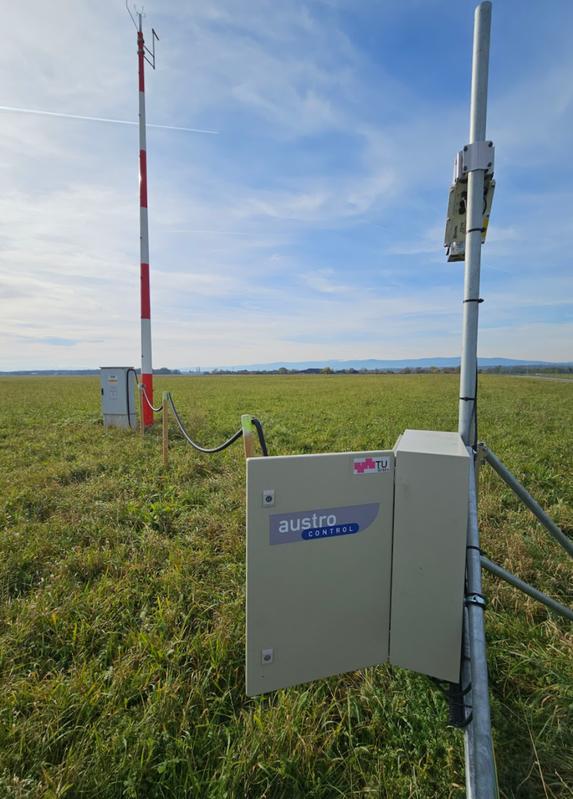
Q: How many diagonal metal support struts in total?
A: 2